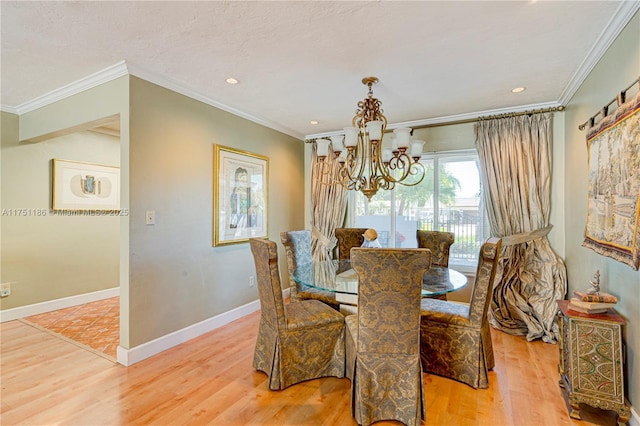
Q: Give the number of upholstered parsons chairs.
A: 6